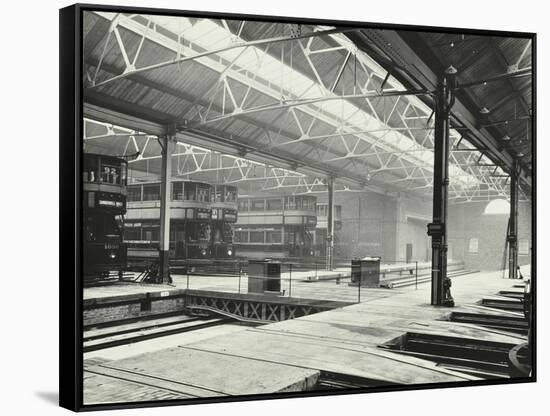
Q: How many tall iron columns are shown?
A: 4